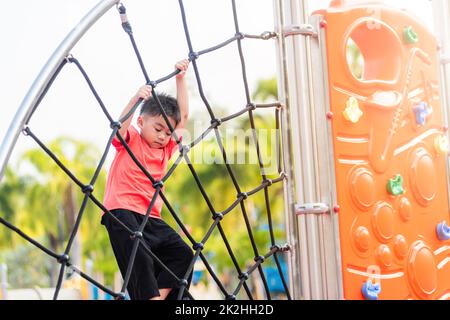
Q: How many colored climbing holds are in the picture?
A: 7